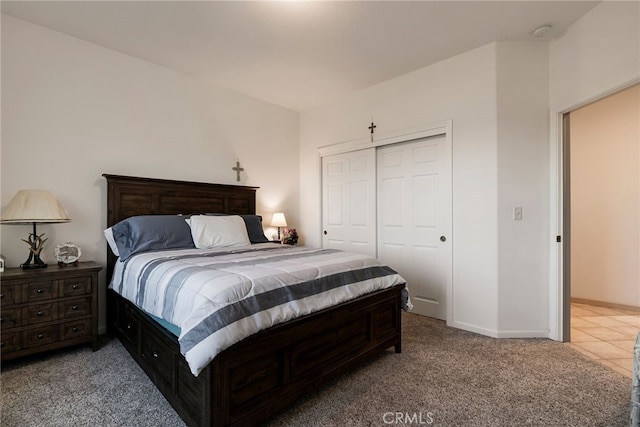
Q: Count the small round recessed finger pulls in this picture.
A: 2